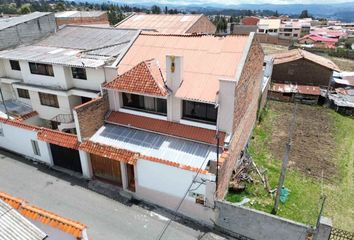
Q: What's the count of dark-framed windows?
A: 7